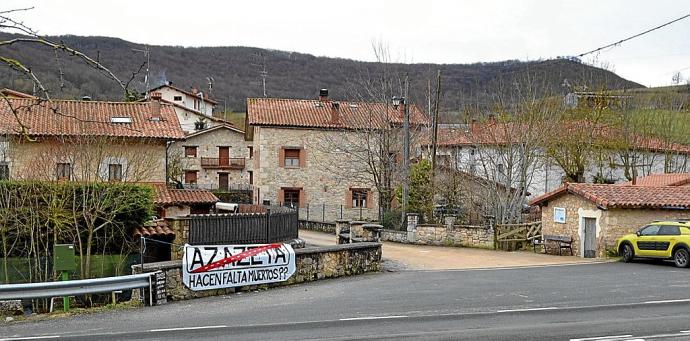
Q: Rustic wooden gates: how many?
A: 1